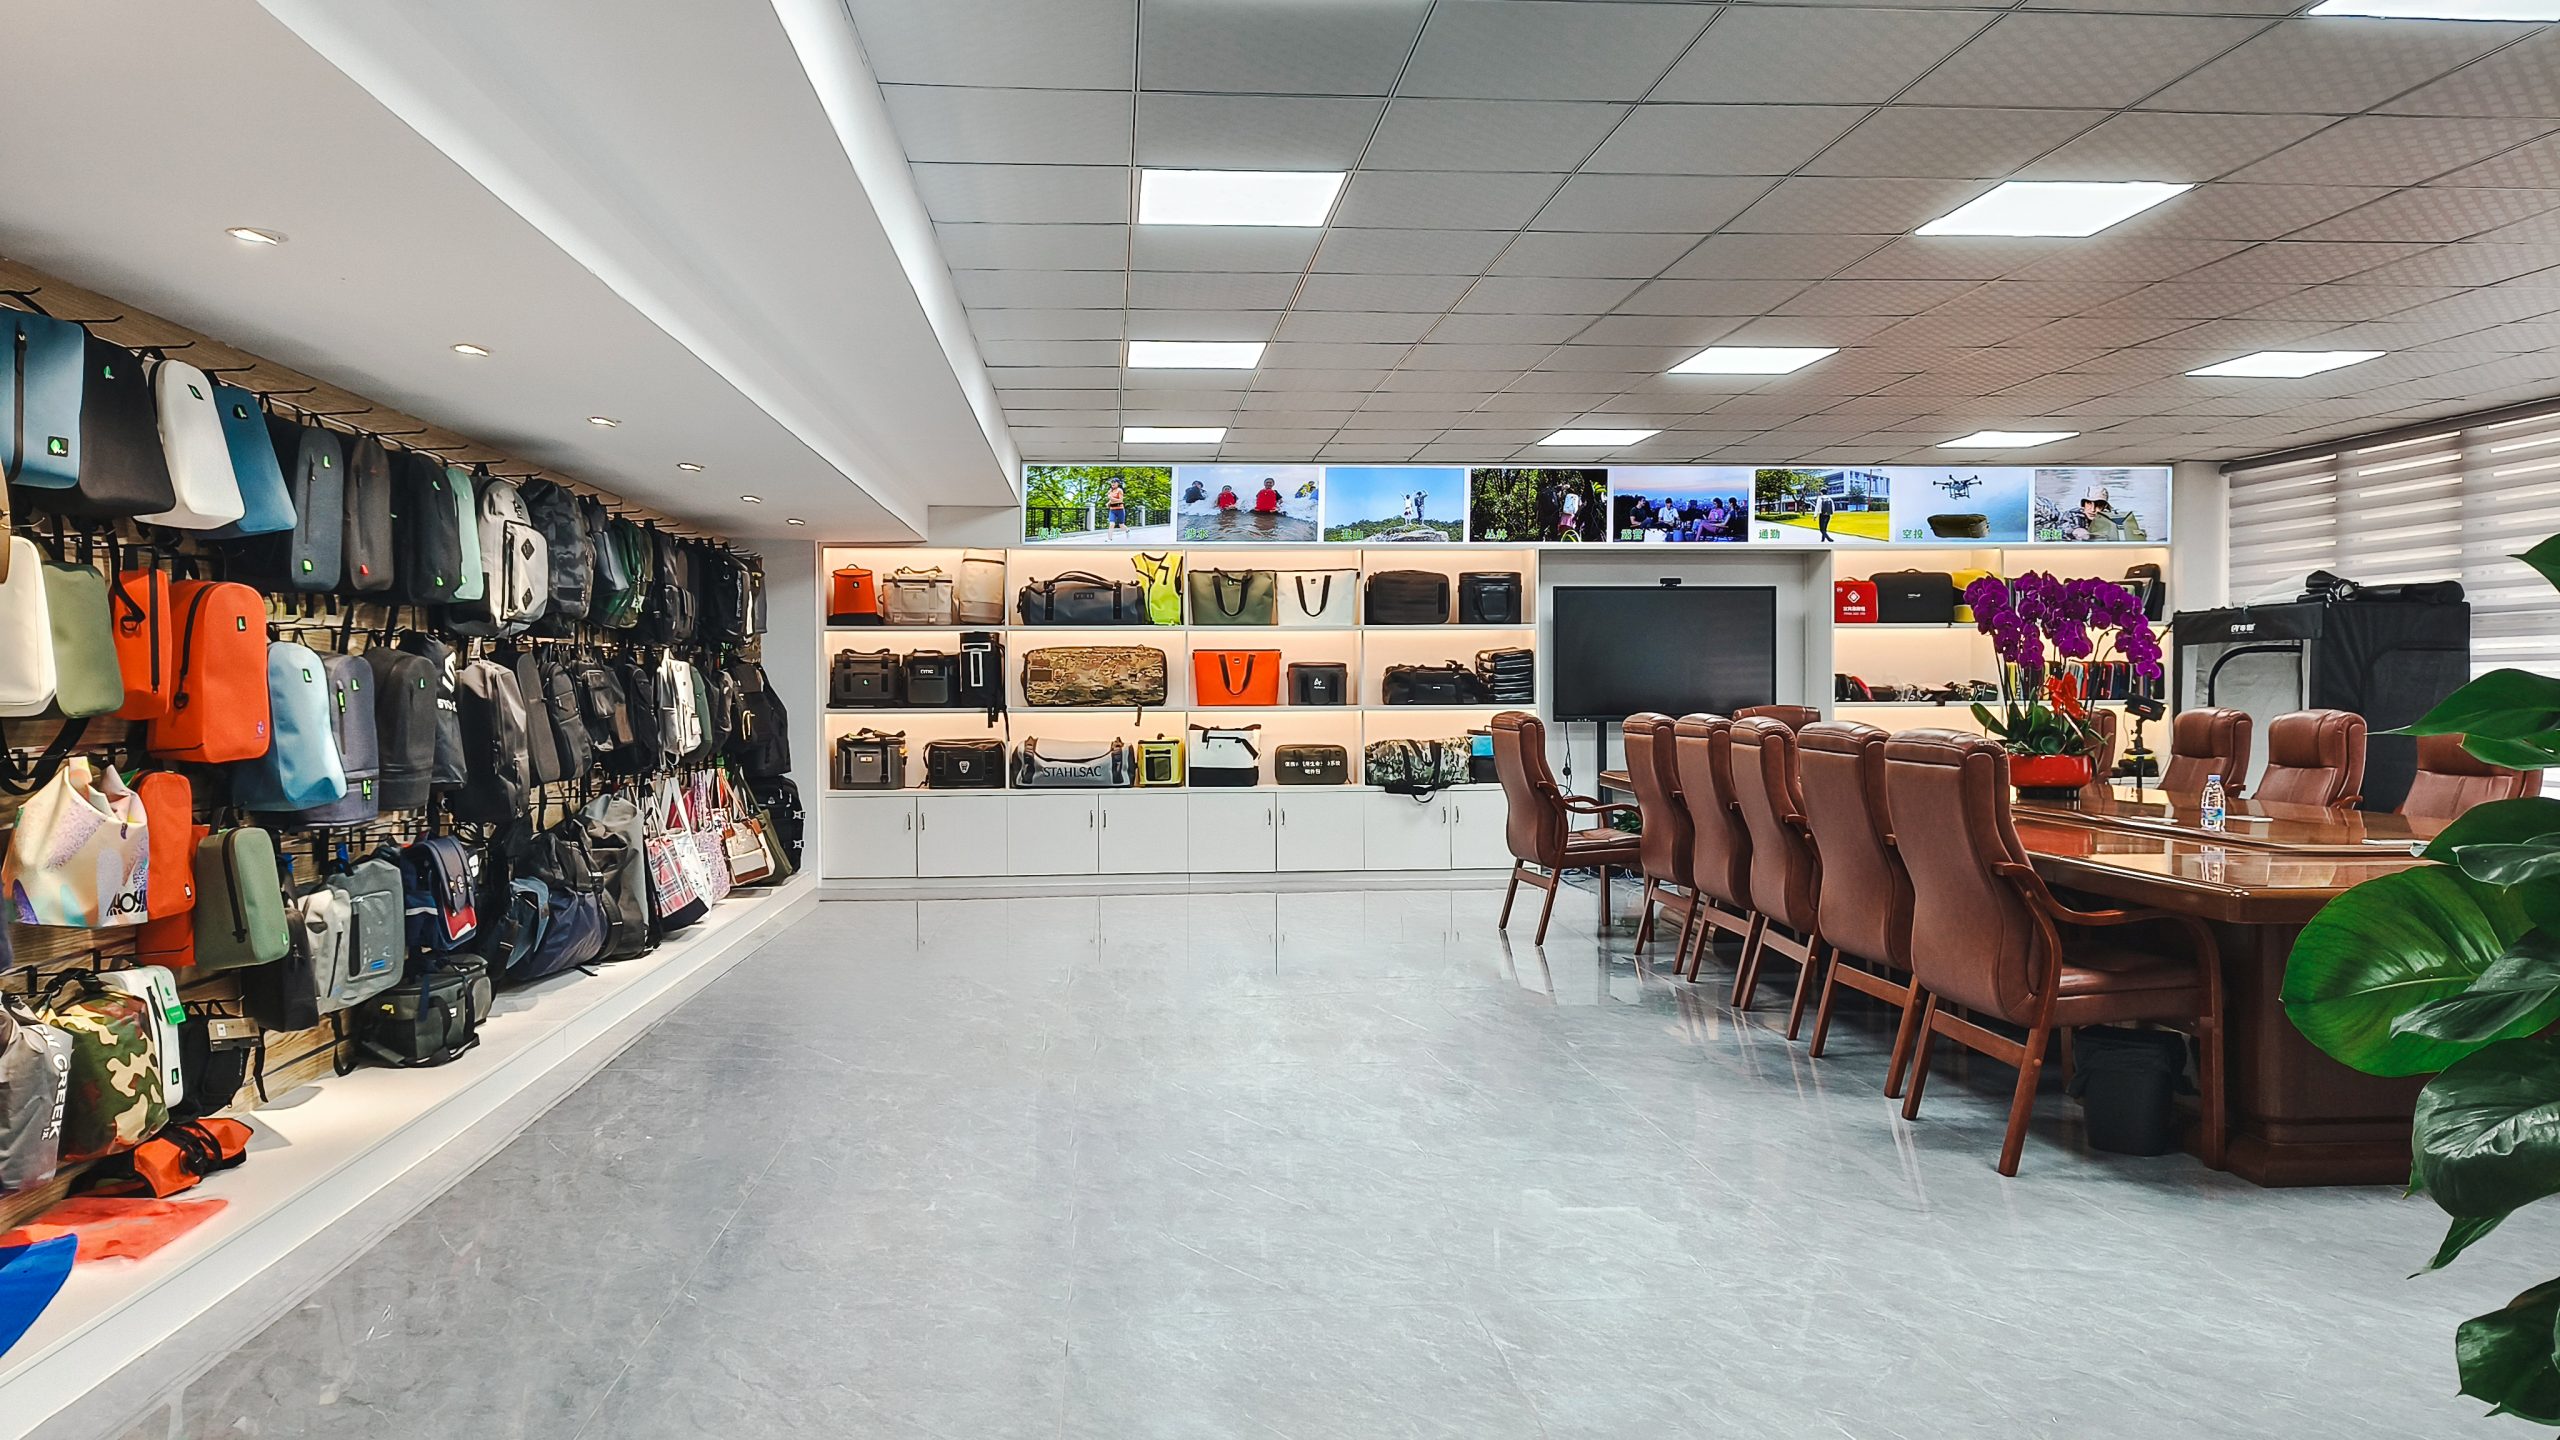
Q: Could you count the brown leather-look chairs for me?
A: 11